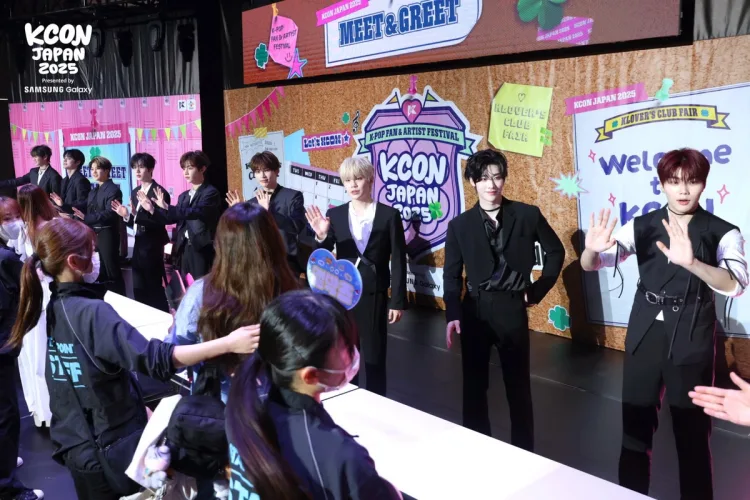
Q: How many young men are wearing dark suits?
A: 9